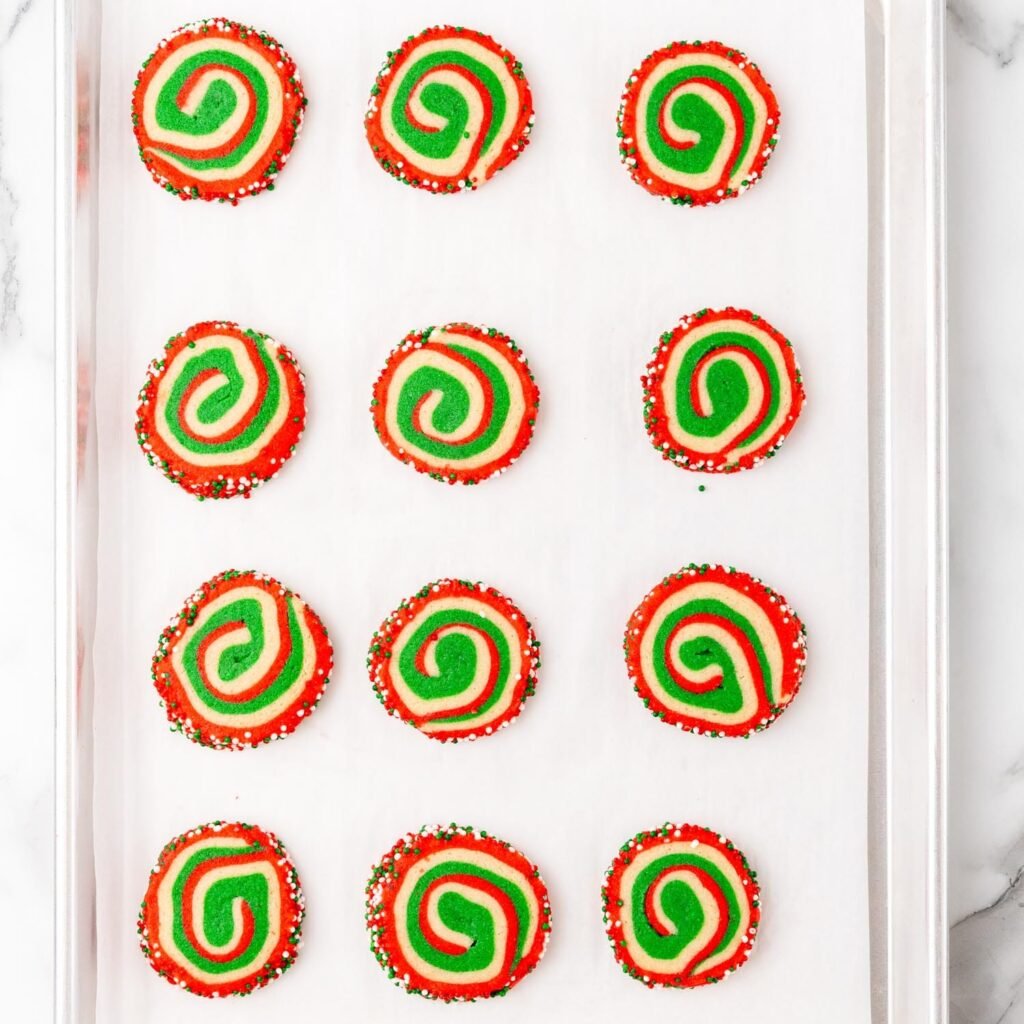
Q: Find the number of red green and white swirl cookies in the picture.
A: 12